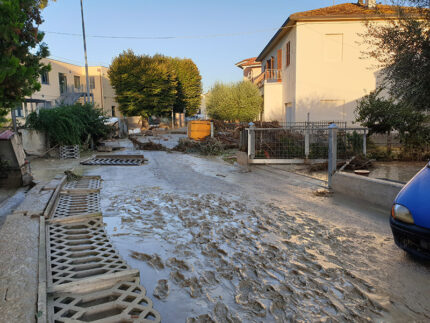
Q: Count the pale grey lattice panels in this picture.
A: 6